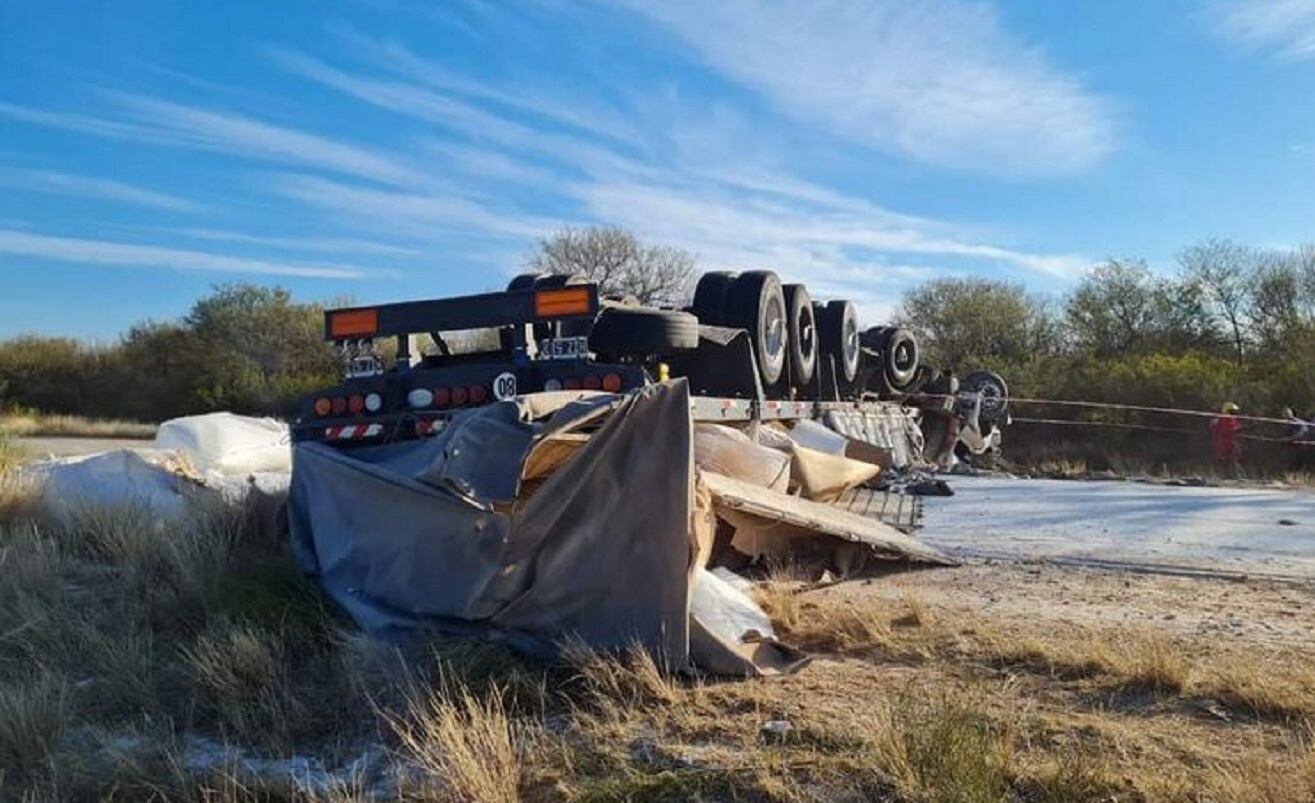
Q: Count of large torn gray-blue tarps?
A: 1